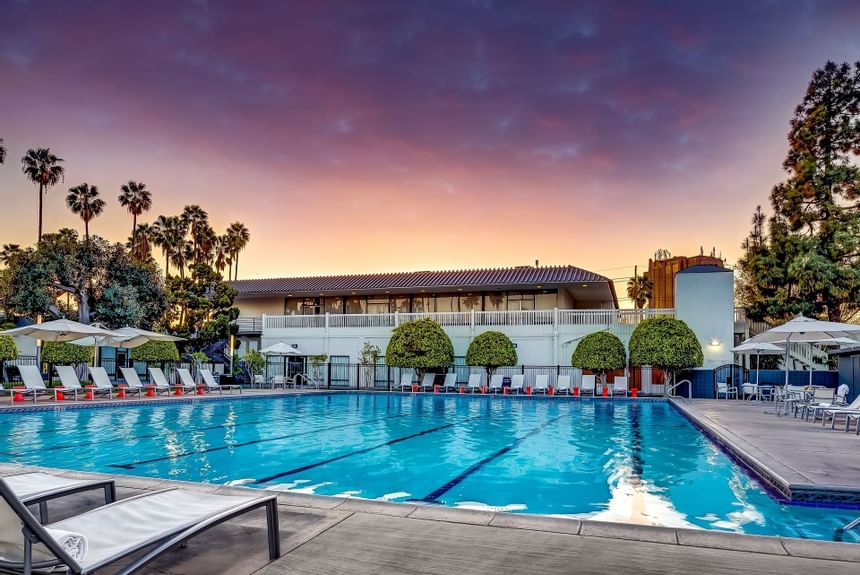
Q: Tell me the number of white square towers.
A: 1